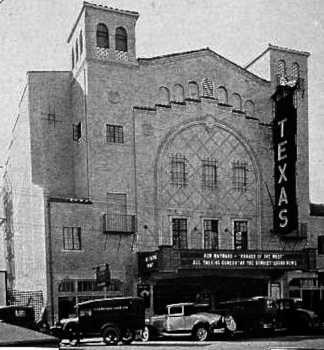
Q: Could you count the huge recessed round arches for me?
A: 1